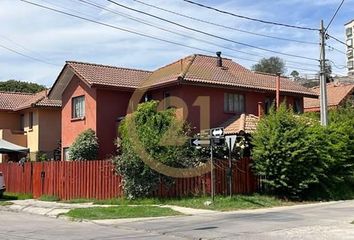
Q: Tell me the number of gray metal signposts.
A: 2